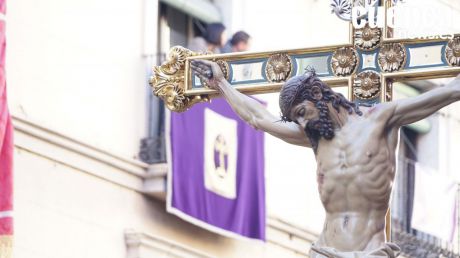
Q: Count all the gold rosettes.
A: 7